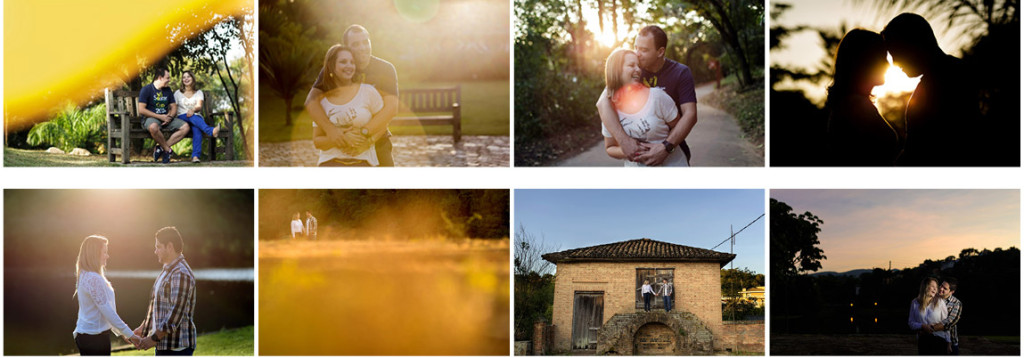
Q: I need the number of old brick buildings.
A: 1